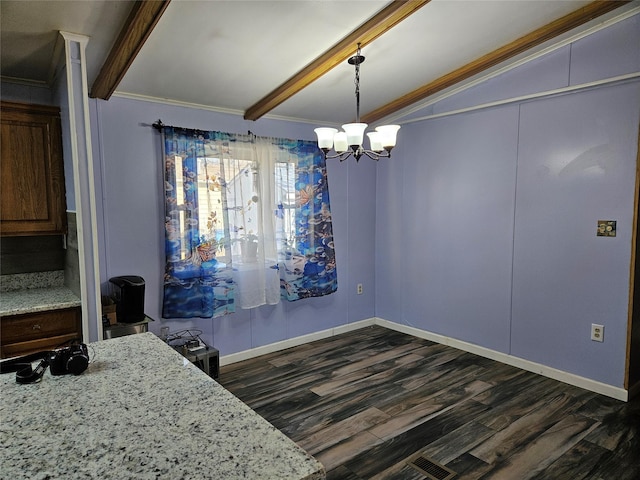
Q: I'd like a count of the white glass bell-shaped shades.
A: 5